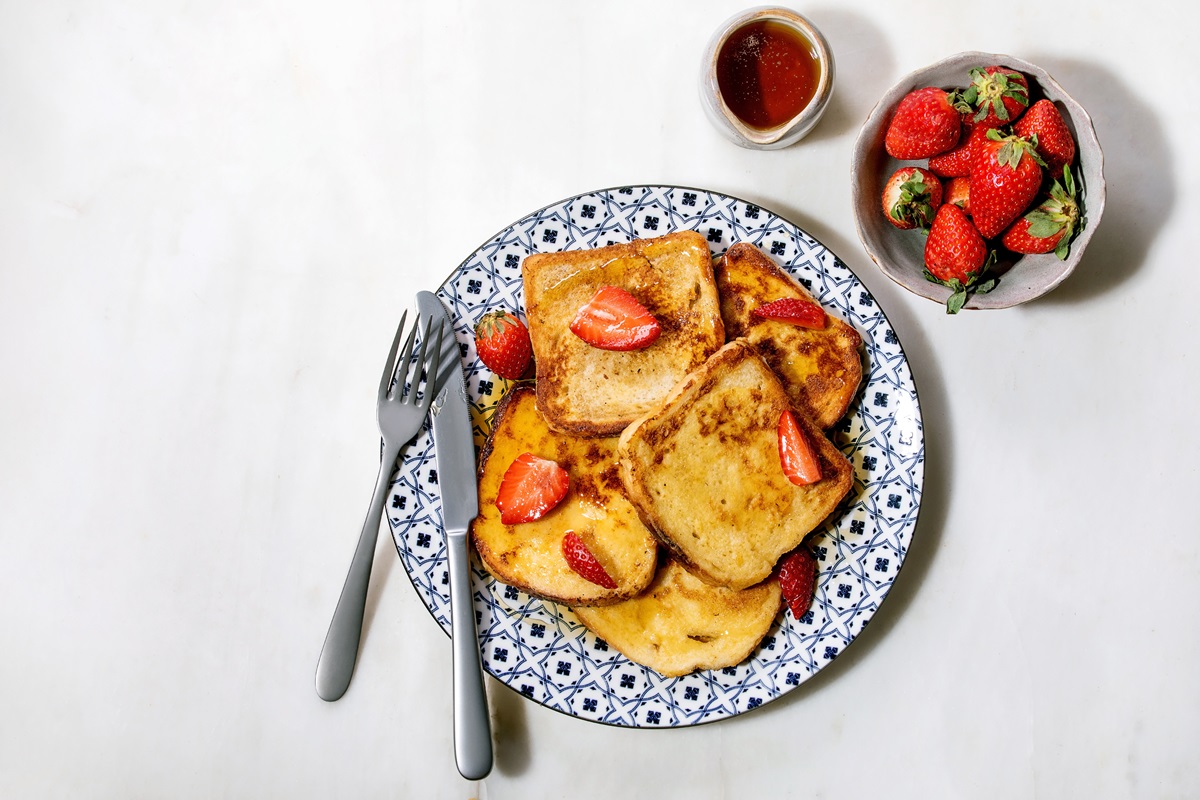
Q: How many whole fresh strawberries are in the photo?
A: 10